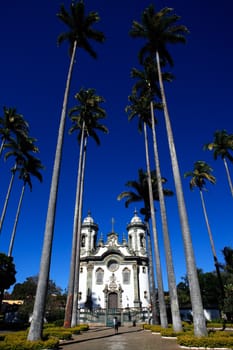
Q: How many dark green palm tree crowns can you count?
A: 12